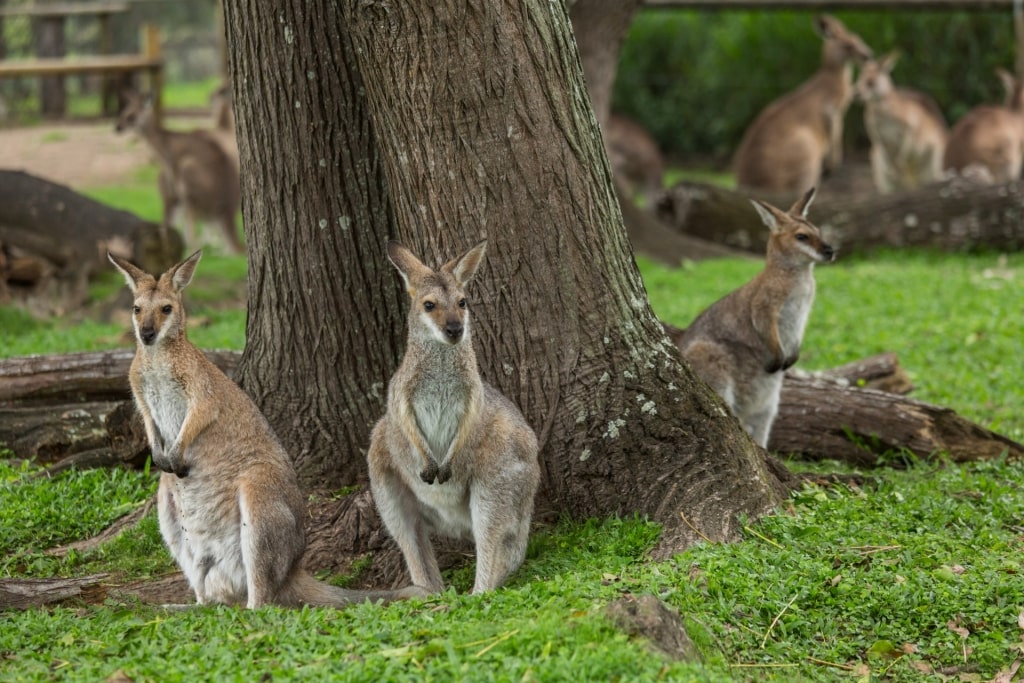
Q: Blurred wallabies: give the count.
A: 6